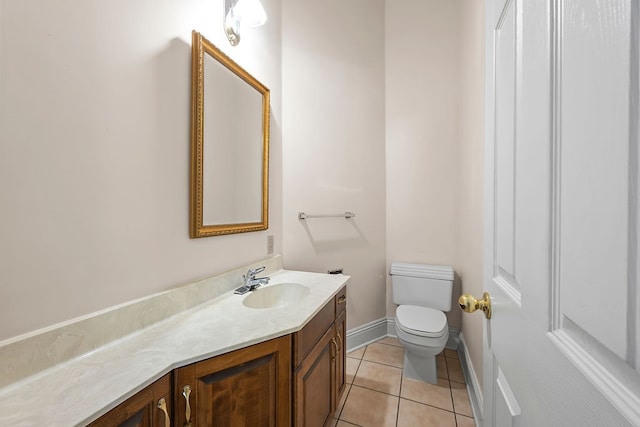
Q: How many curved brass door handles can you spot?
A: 4